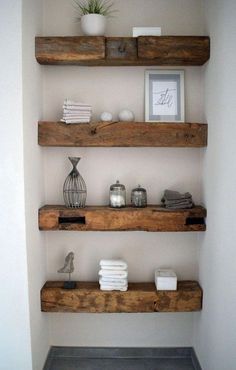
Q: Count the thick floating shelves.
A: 4